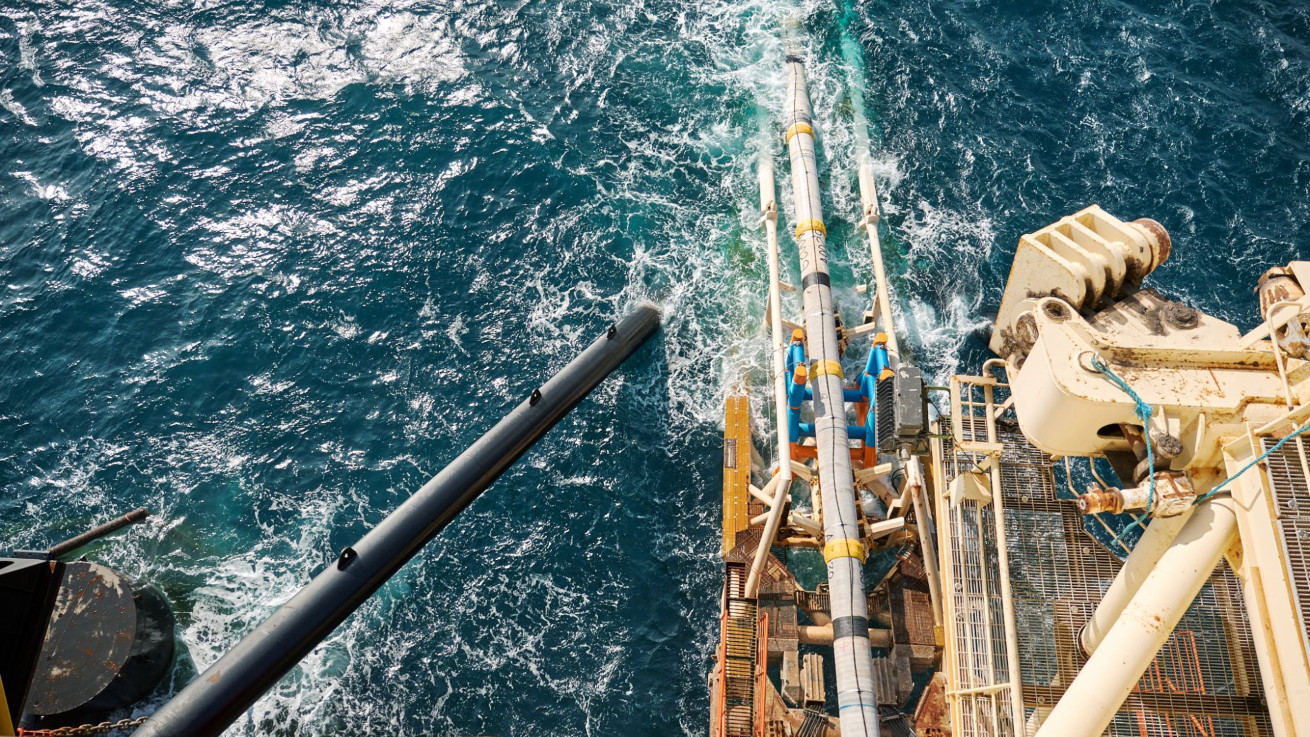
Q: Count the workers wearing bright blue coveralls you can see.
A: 0